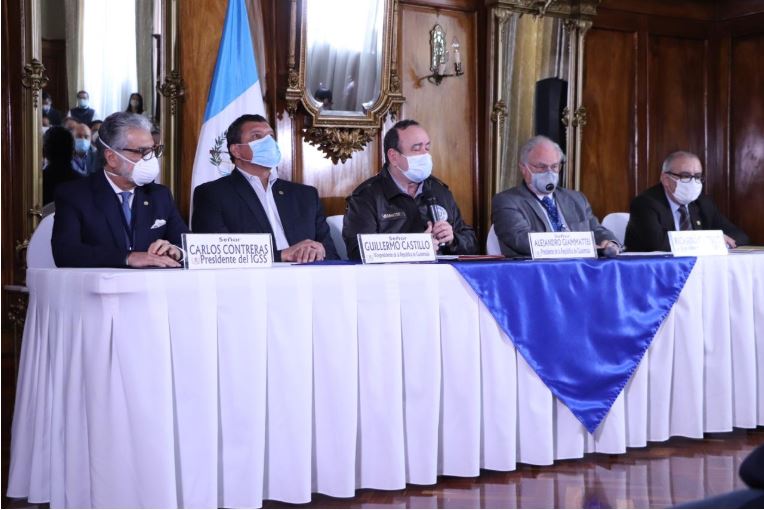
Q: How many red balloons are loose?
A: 0